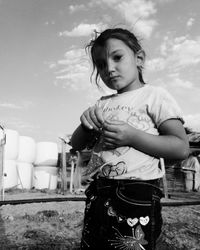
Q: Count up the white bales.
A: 6